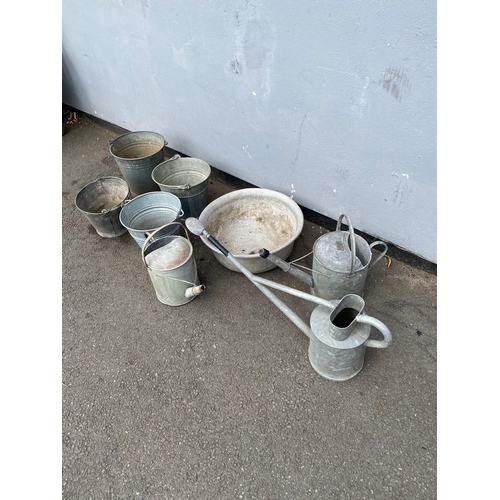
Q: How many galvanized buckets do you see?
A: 4